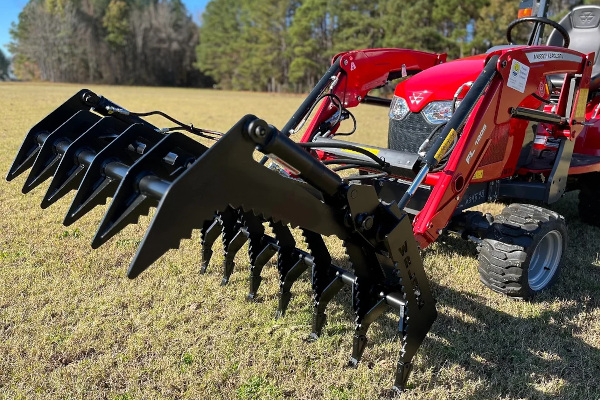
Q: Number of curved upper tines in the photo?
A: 6